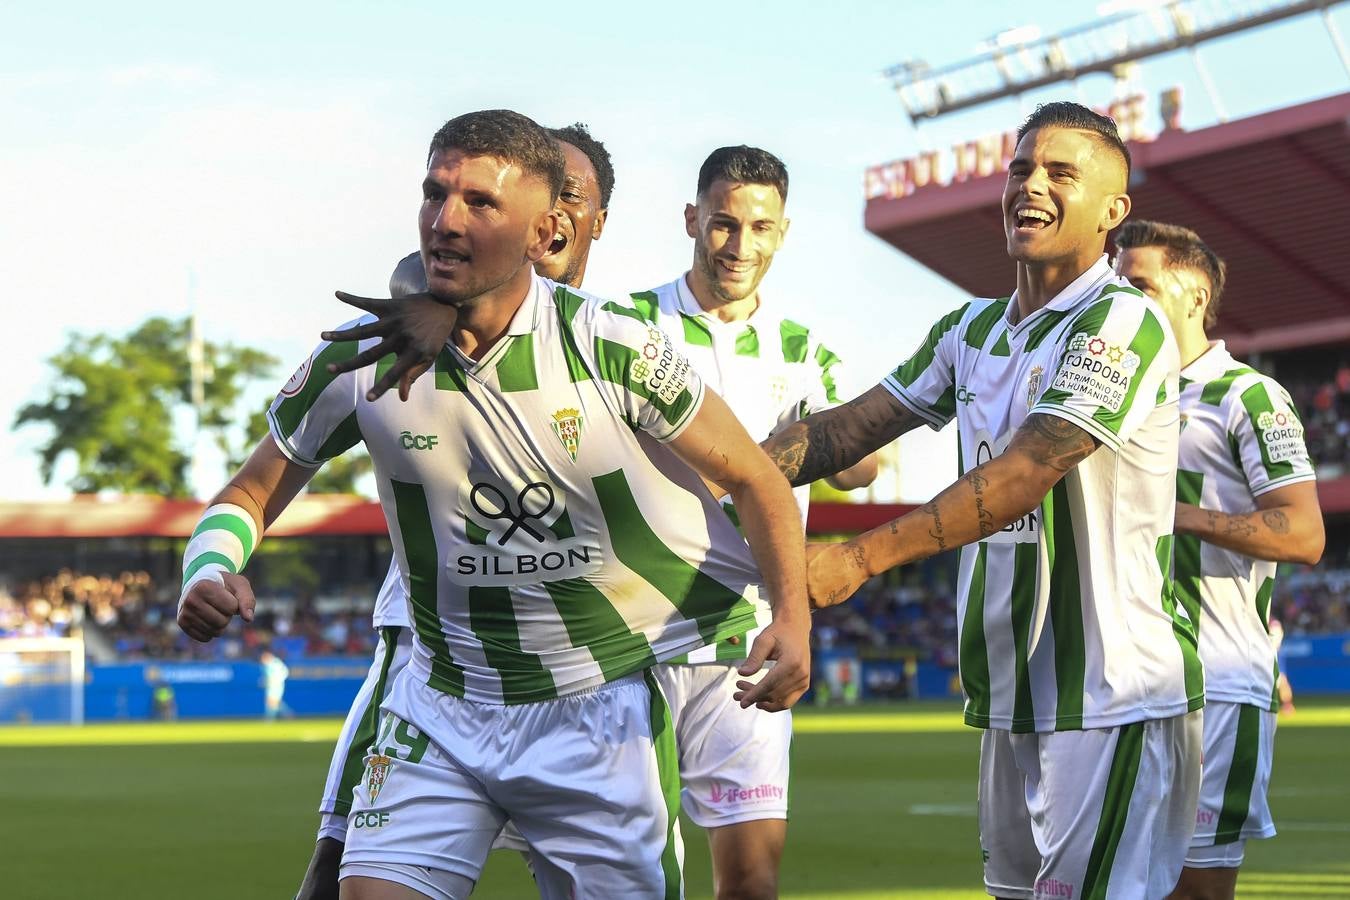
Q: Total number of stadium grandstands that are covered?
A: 2